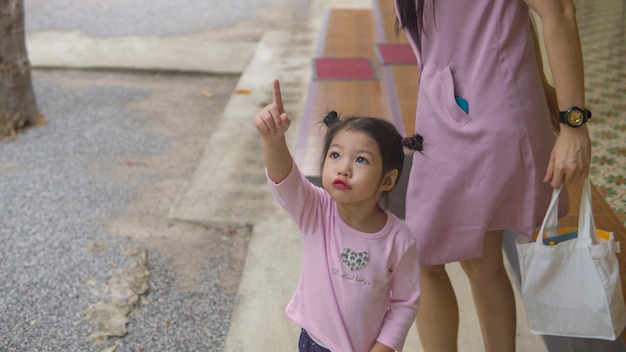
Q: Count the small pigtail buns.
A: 2